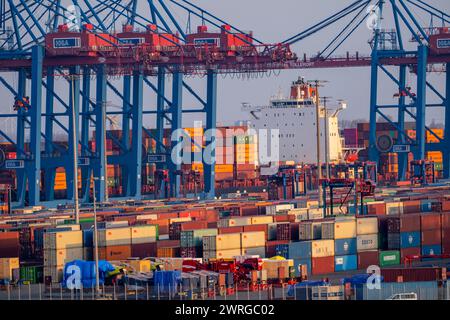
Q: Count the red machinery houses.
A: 4